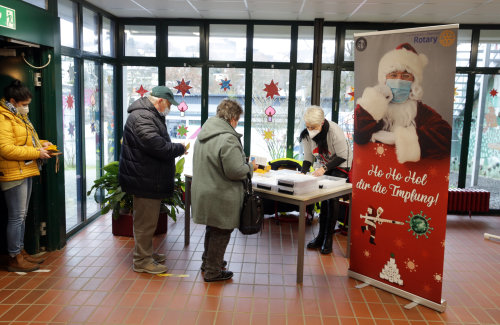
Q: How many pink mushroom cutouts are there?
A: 2